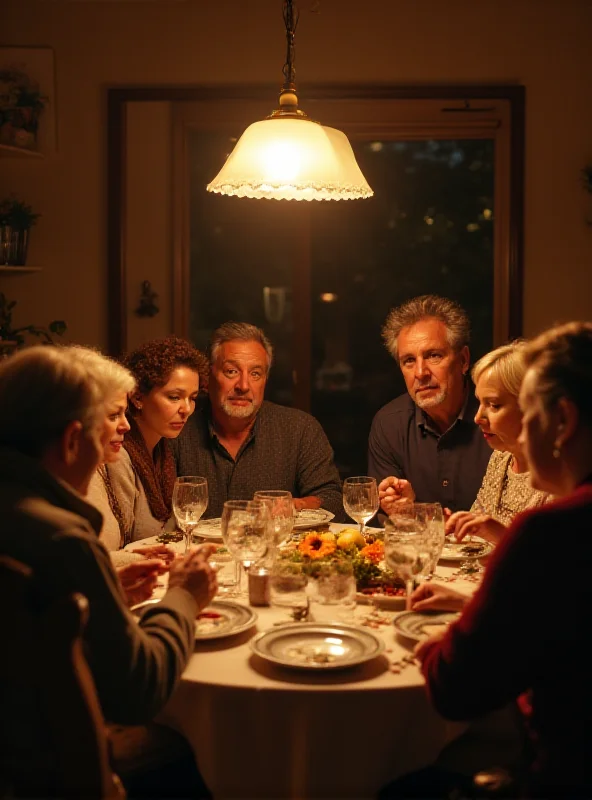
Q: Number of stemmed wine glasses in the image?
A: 6